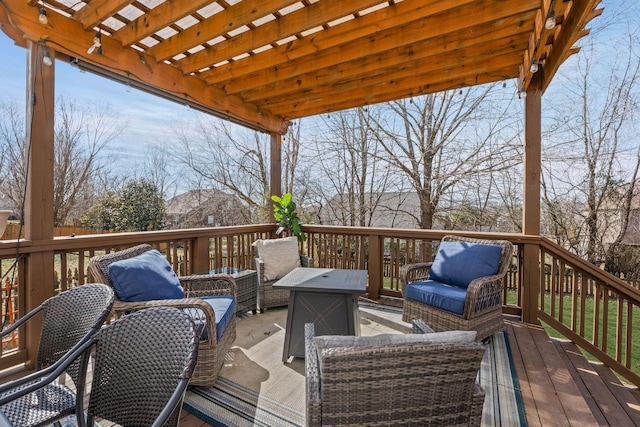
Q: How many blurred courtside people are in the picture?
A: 0